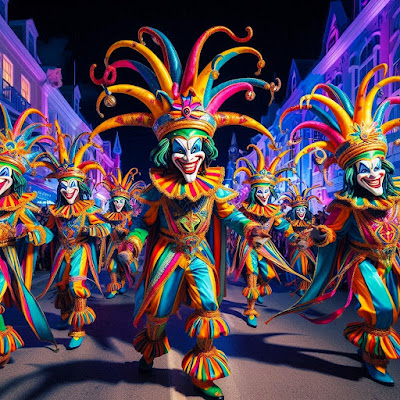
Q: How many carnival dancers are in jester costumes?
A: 7